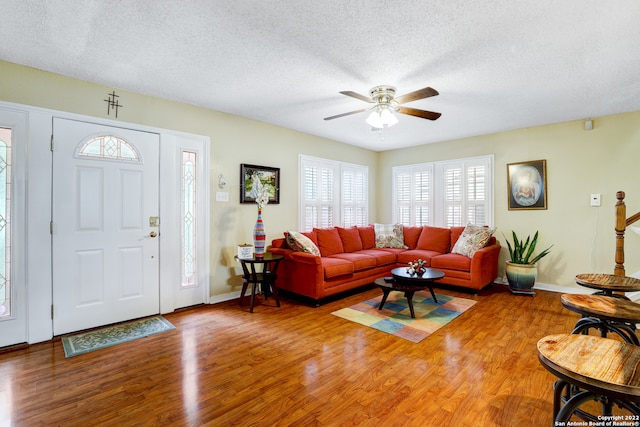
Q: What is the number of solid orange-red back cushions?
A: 7